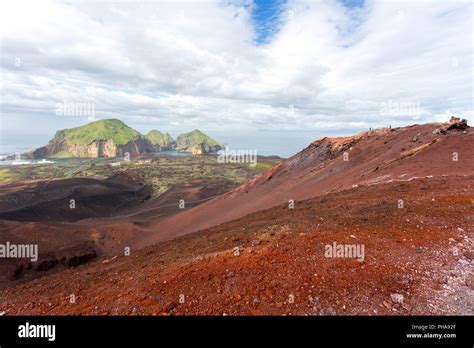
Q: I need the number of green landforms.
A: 3